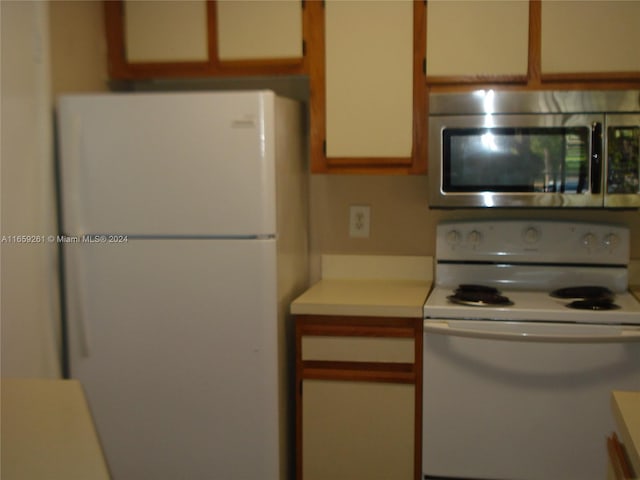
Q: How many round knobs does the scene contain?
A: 5